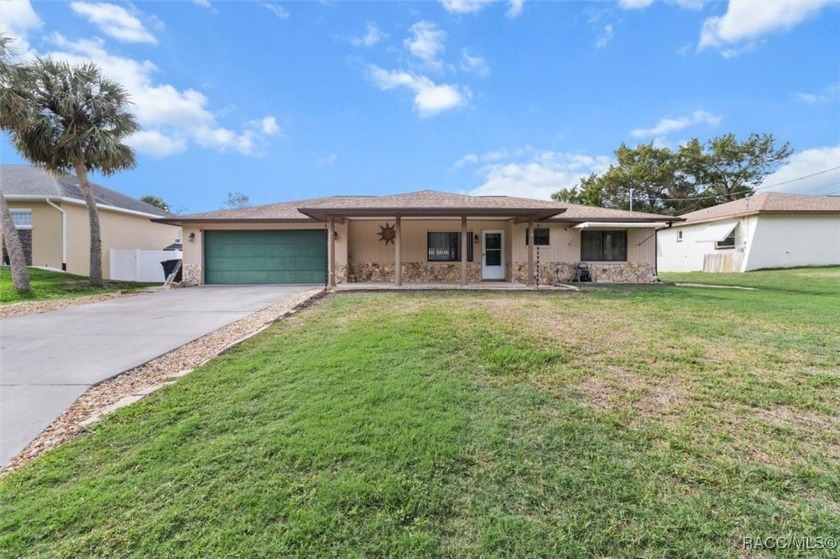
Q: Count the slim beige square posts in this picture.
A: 4